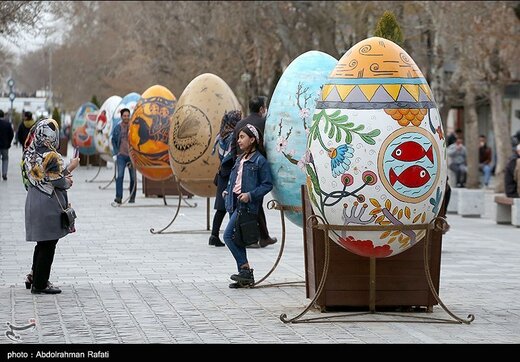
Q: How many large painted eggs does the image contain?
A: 7